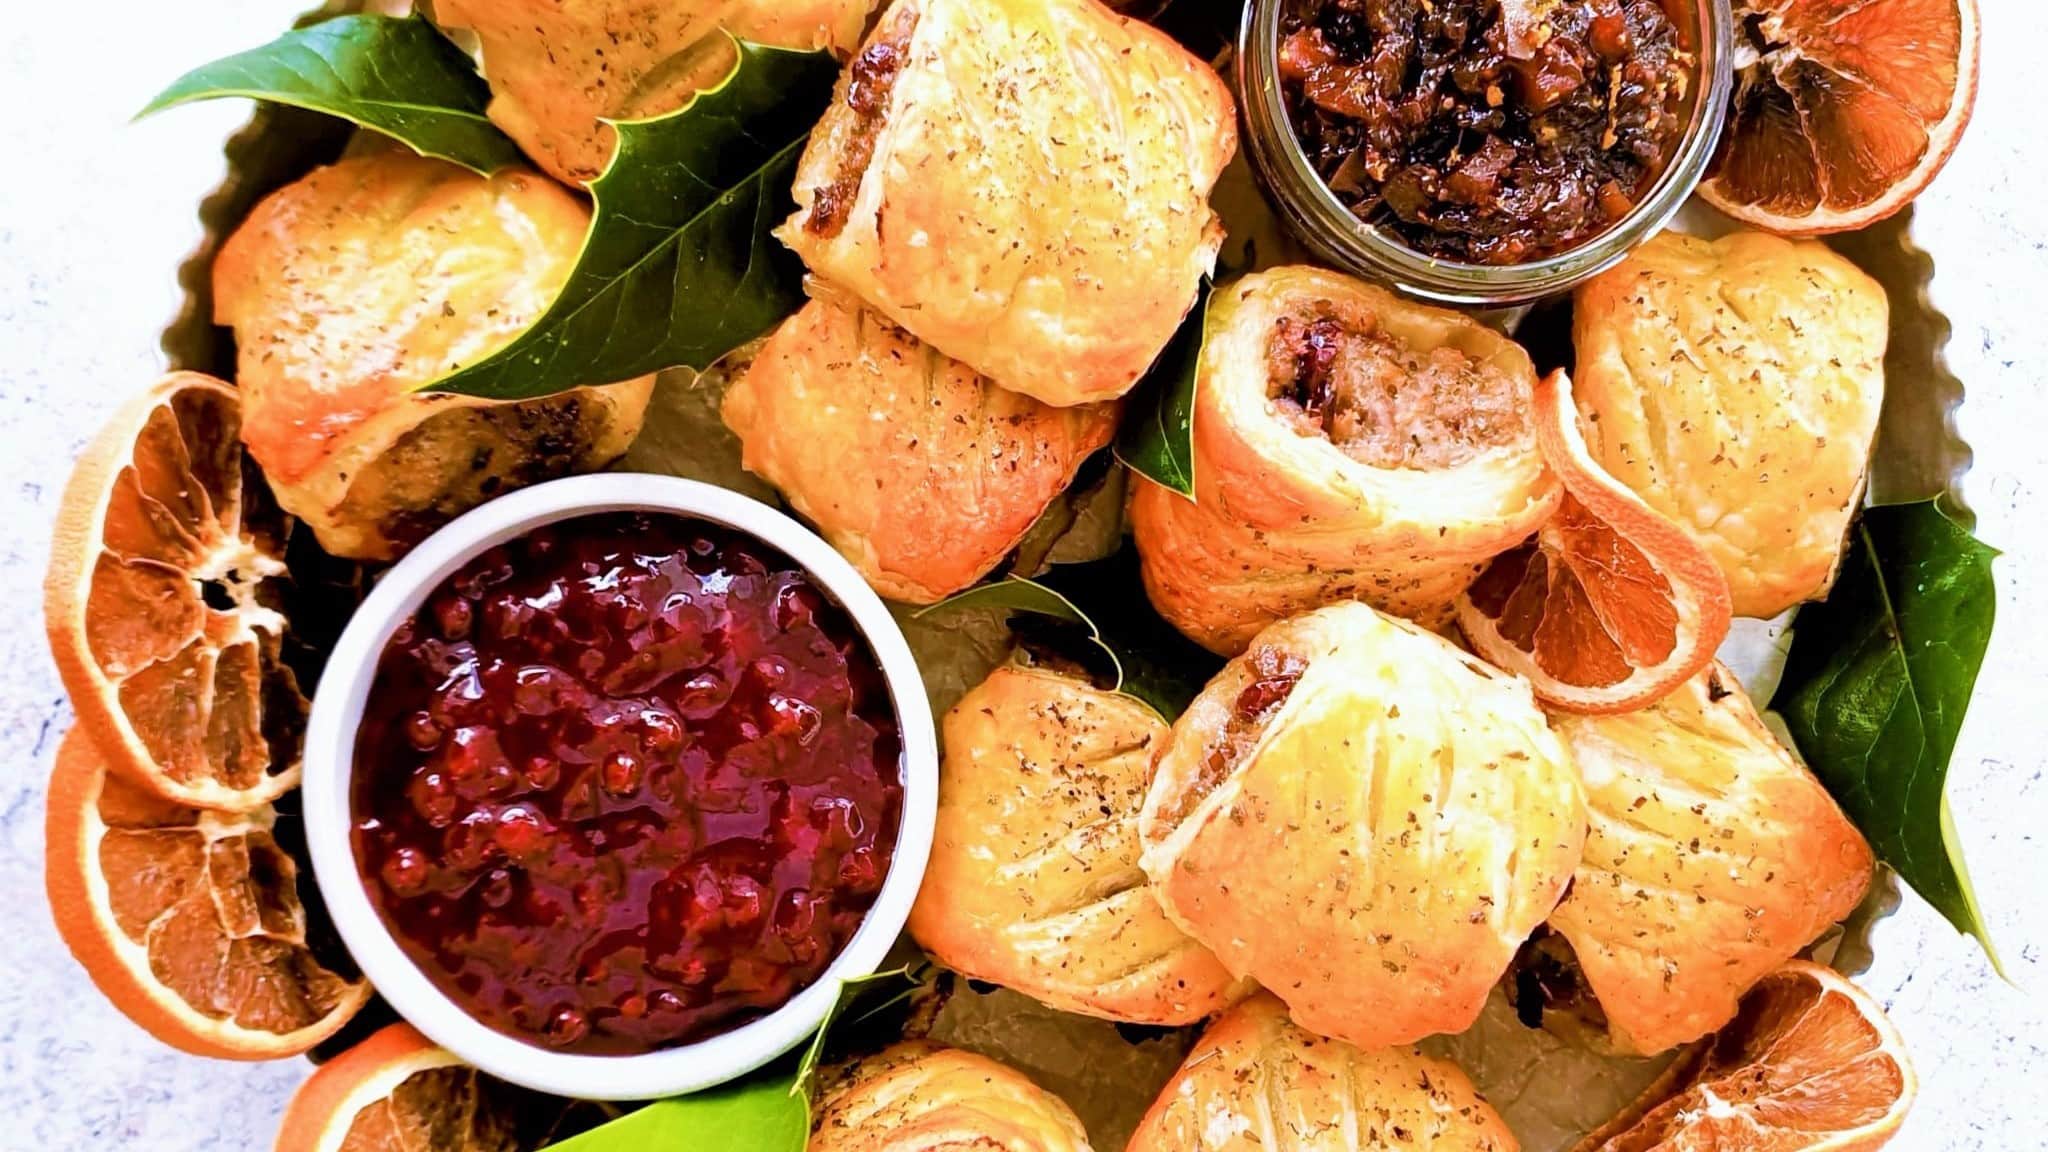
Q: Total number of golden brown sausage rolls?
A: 11